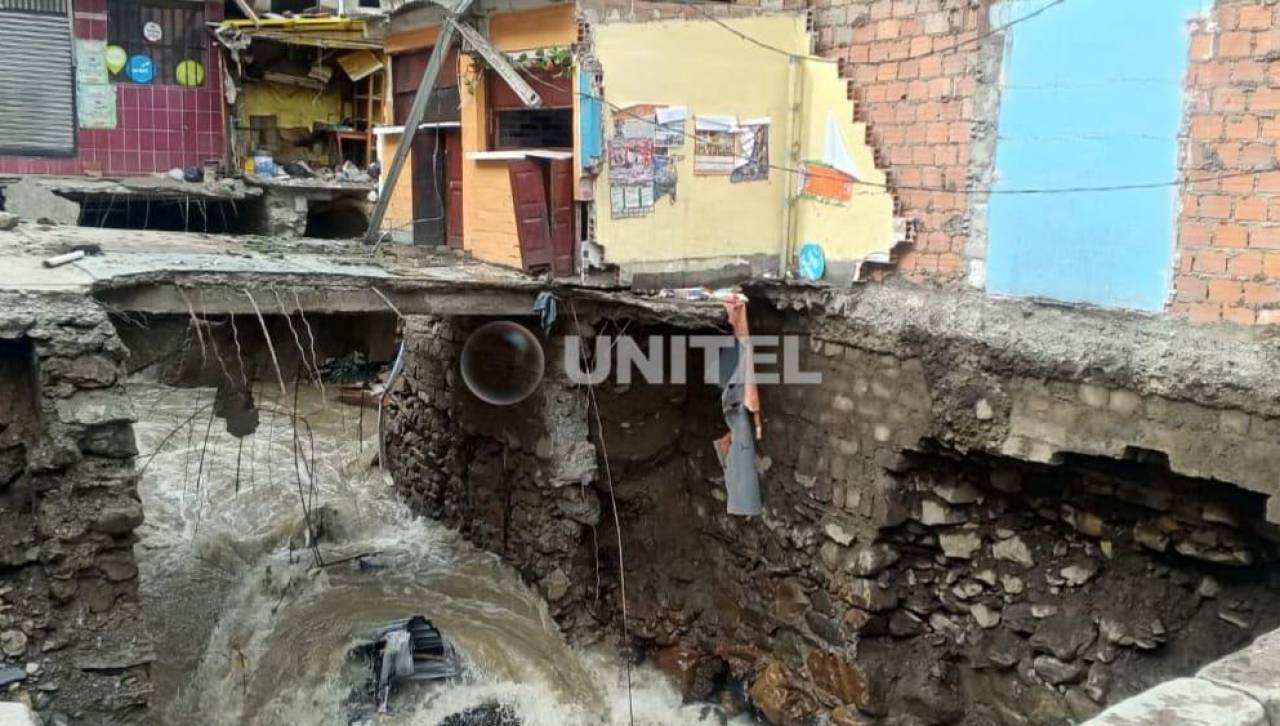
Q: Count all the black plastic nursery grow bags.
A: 0